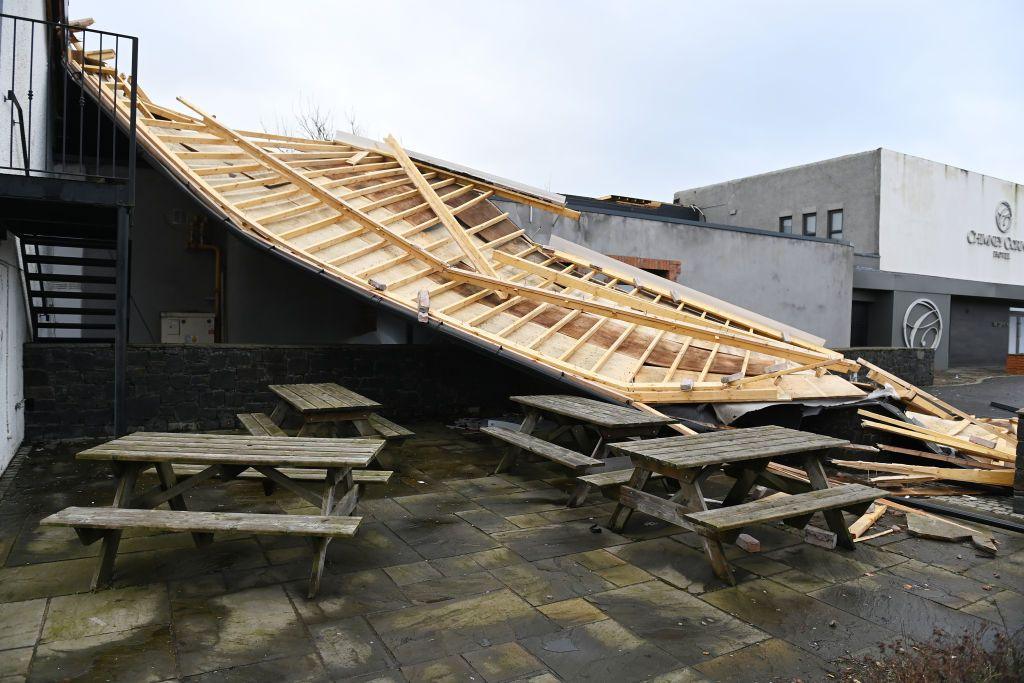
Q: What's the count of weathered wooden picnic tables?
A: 4